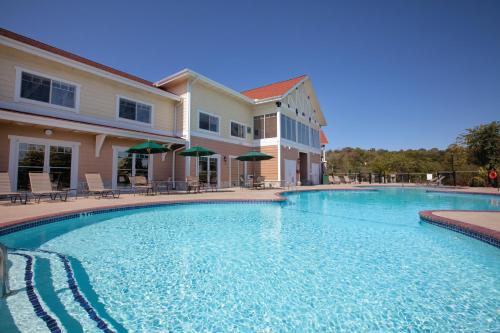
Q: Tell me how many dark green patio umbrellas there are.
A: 3